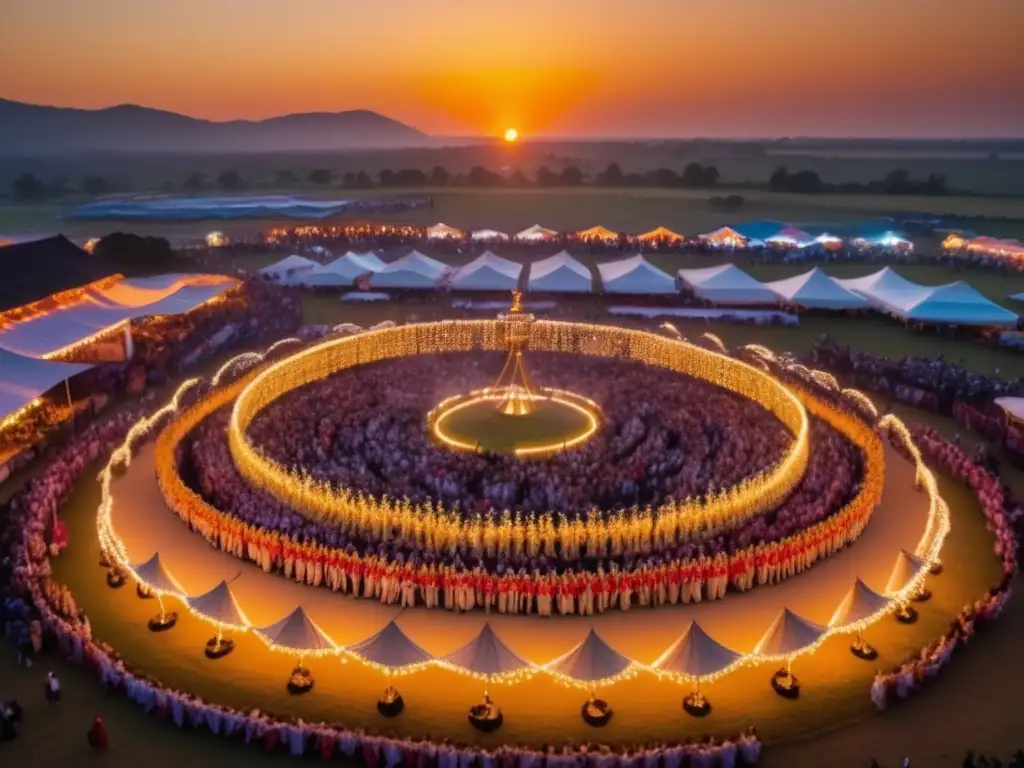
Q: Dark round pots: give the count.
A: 15